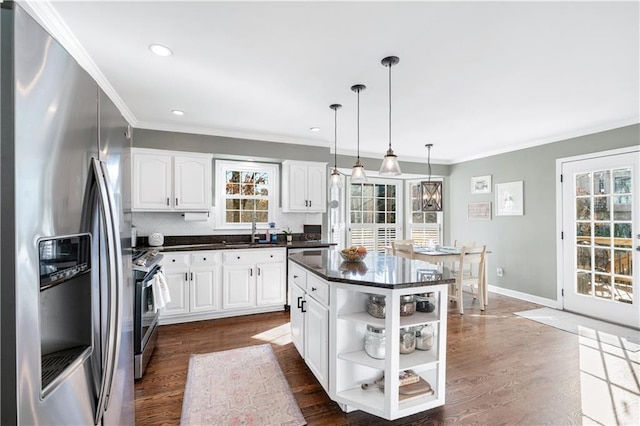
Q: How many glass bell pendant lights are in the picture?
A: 3